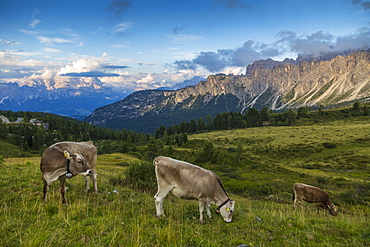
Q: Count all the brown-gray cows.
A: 3